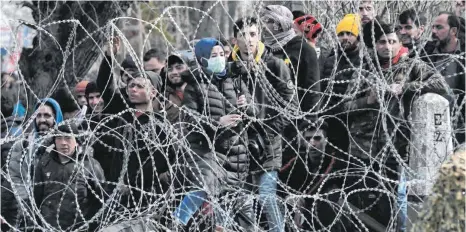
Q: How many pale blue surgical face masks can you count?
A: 1